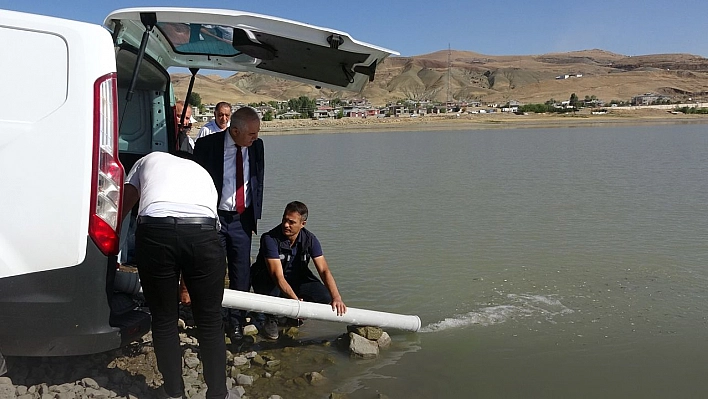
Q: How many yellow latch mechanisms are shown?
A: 0